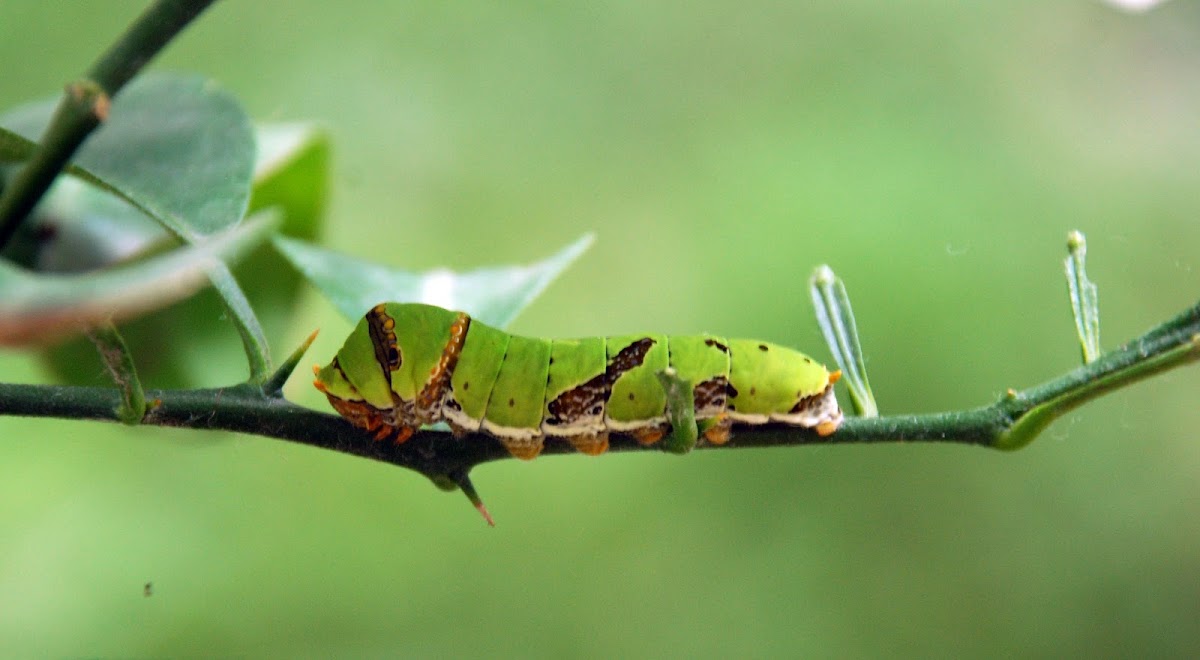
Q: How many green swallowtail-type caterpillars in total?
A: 1